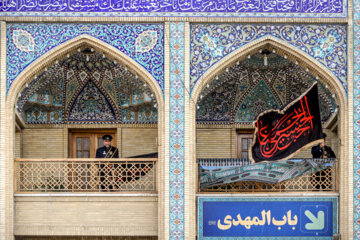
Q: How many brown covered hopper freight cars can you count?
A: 0